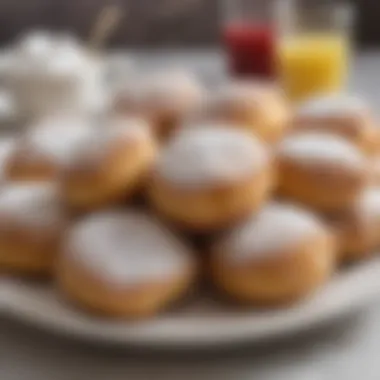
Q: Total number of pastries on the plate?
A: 11